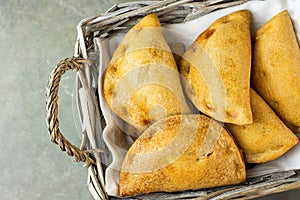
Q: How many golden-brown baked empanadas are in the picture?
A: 5